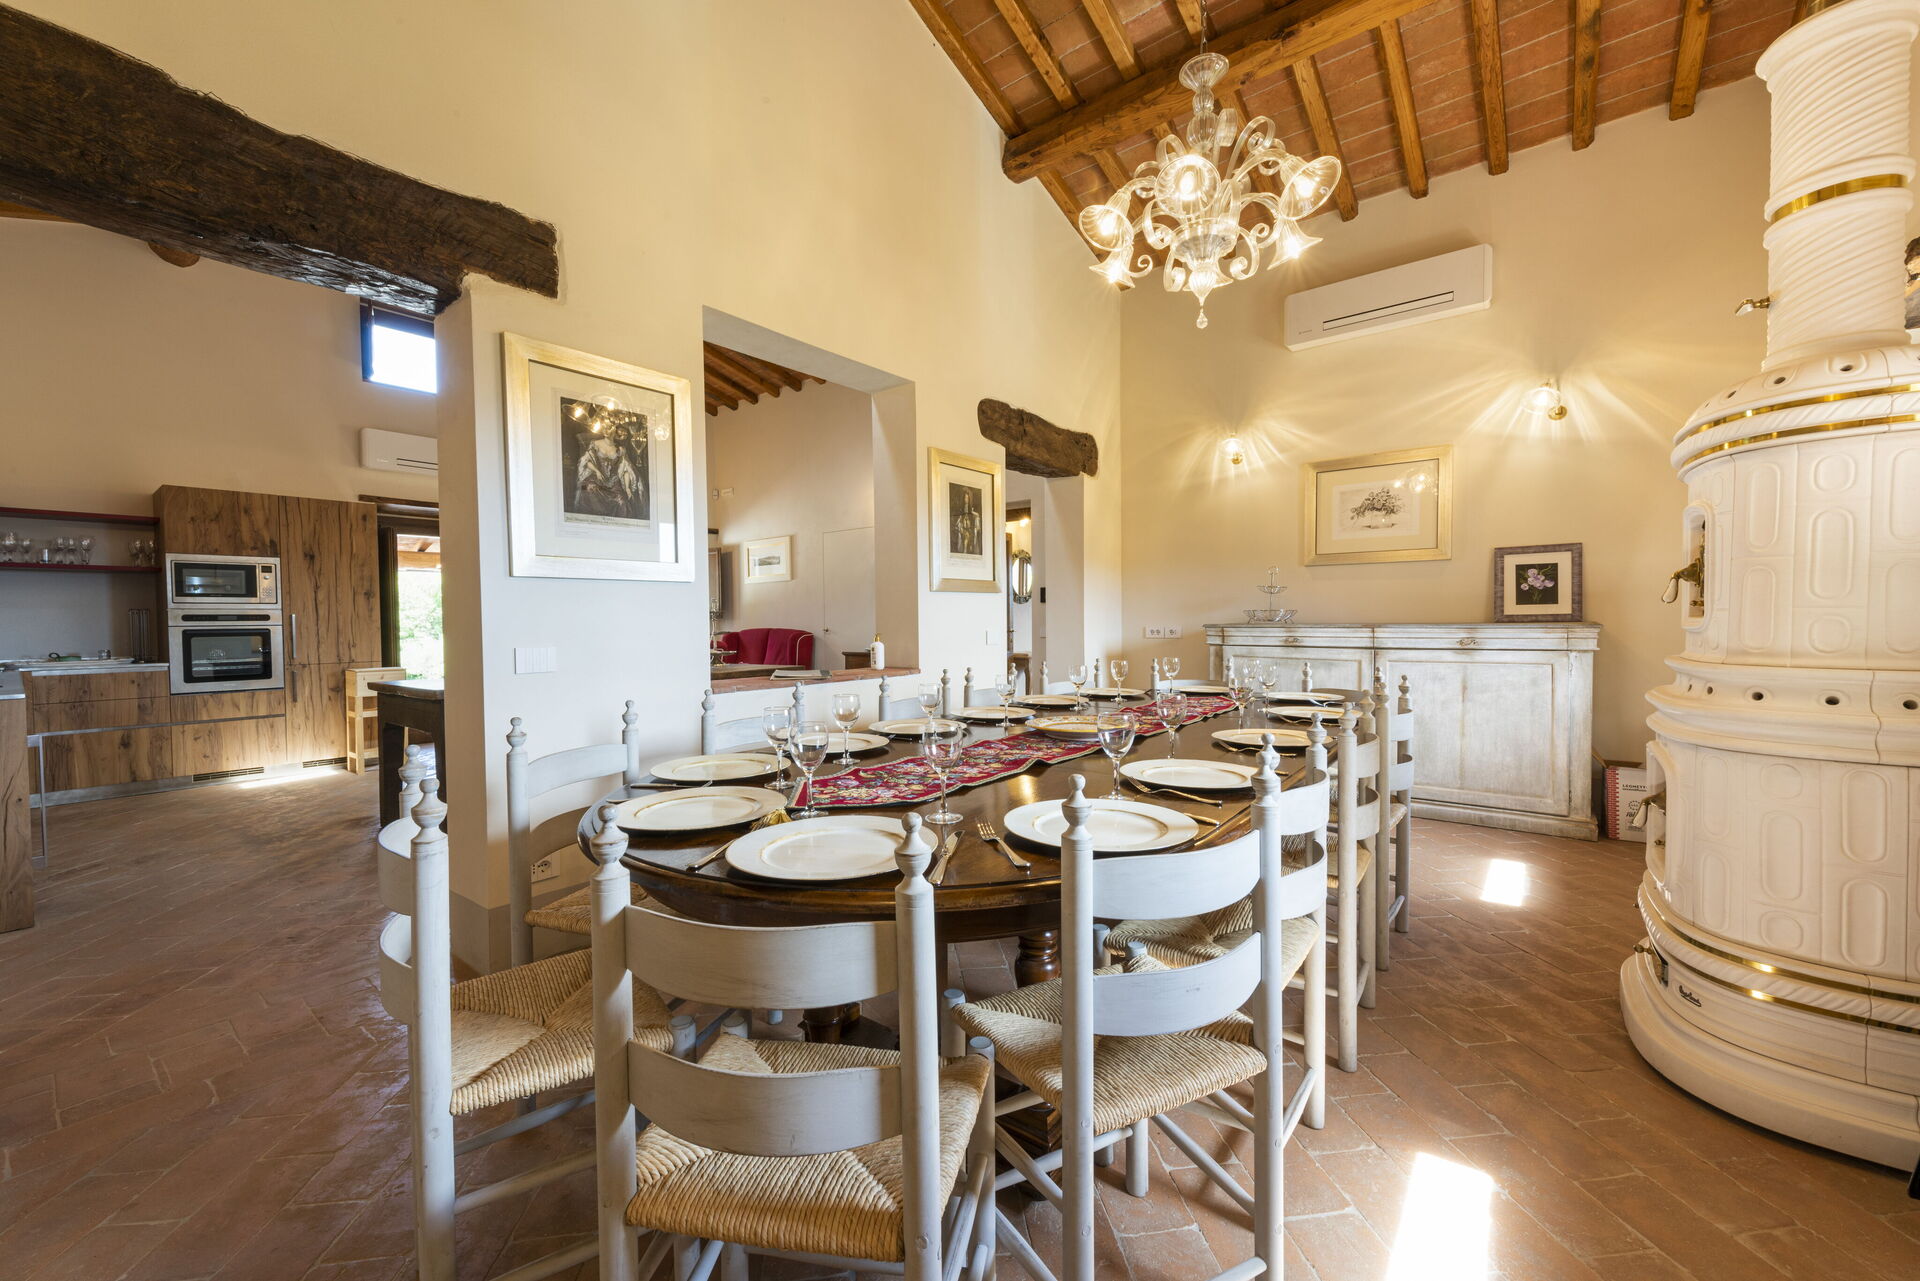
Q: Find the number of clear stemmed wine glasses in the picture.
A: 14